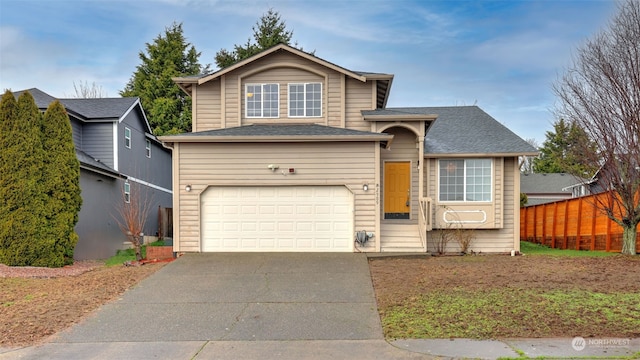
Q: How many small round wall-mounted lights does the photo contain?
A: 2